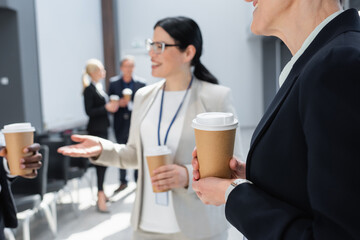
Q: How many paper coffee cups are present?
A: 5